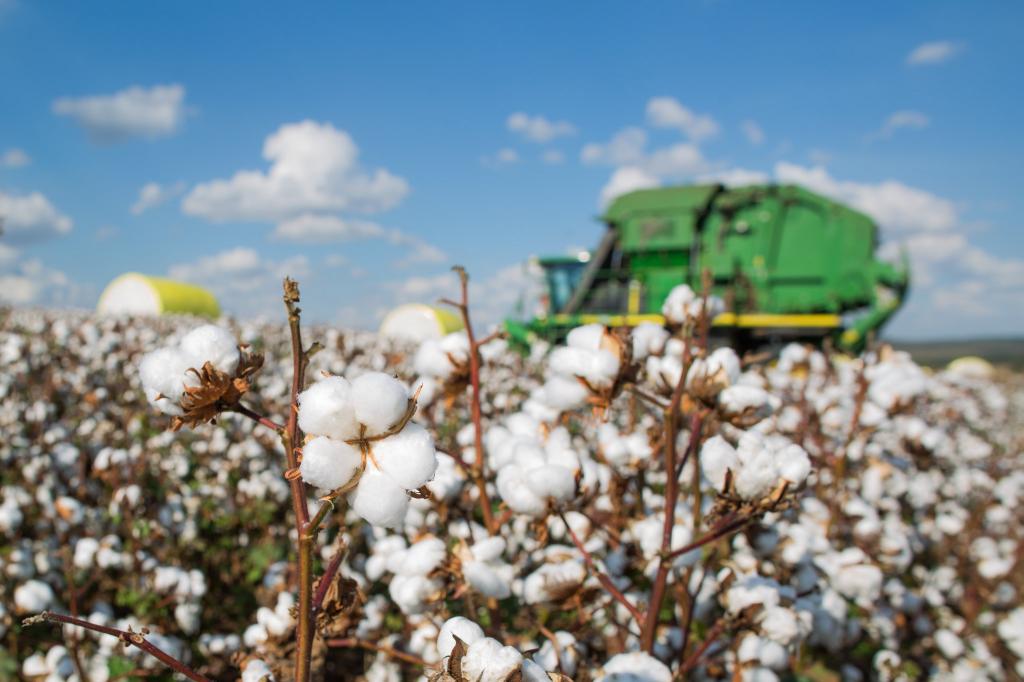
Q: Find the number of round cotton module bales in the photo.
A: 3